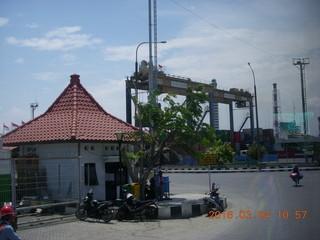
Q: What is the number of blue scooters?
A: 1